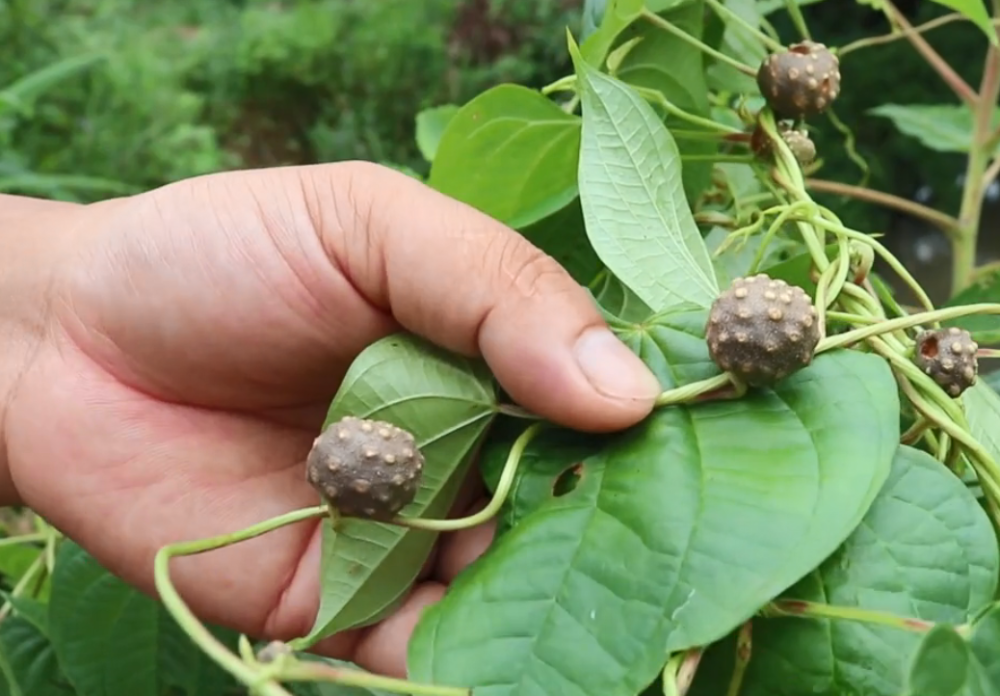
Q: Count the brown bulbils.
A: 5